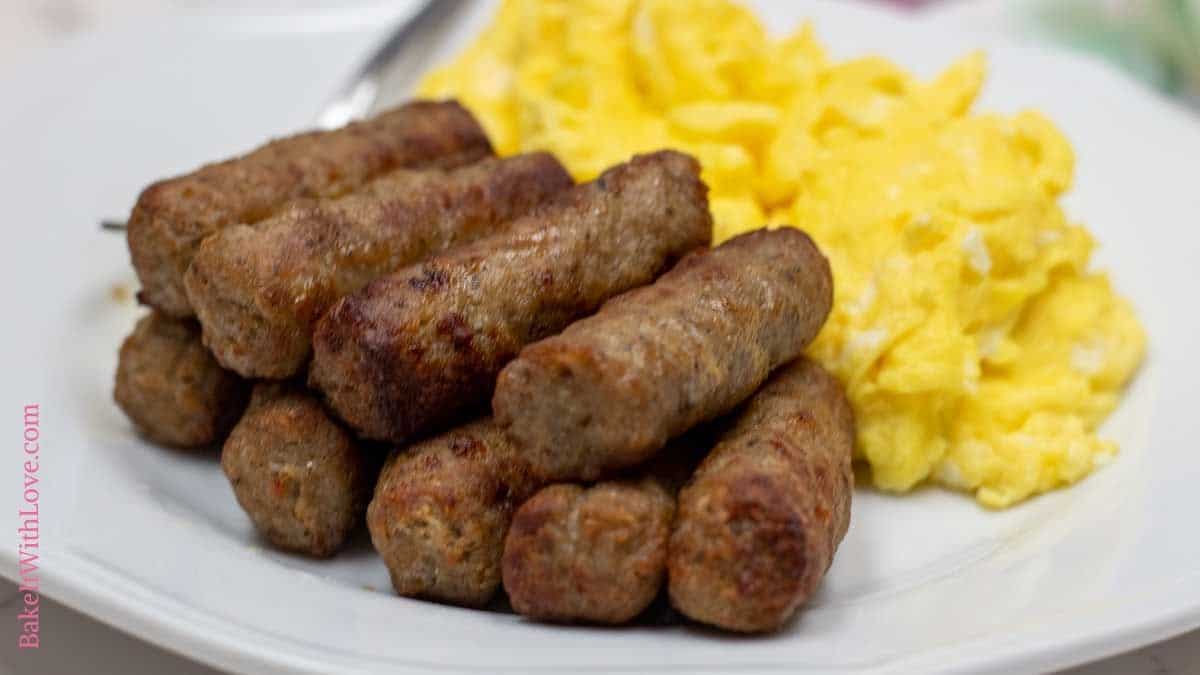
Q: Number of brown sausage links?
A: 9